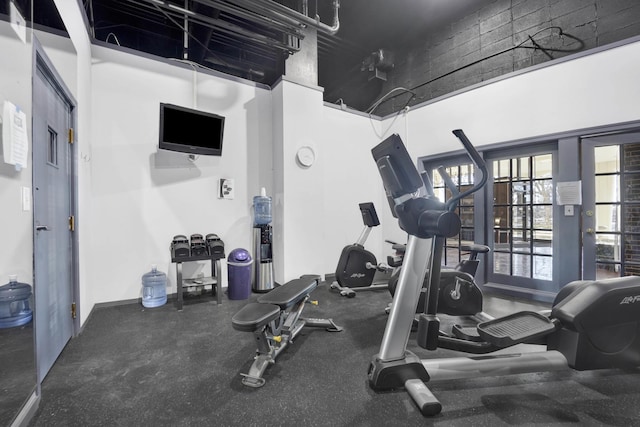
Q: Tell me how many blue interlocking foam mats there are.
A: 0